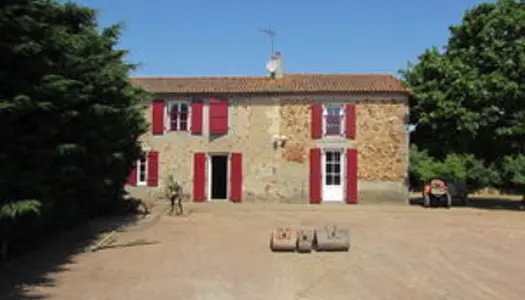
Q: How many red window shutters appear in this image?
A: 11